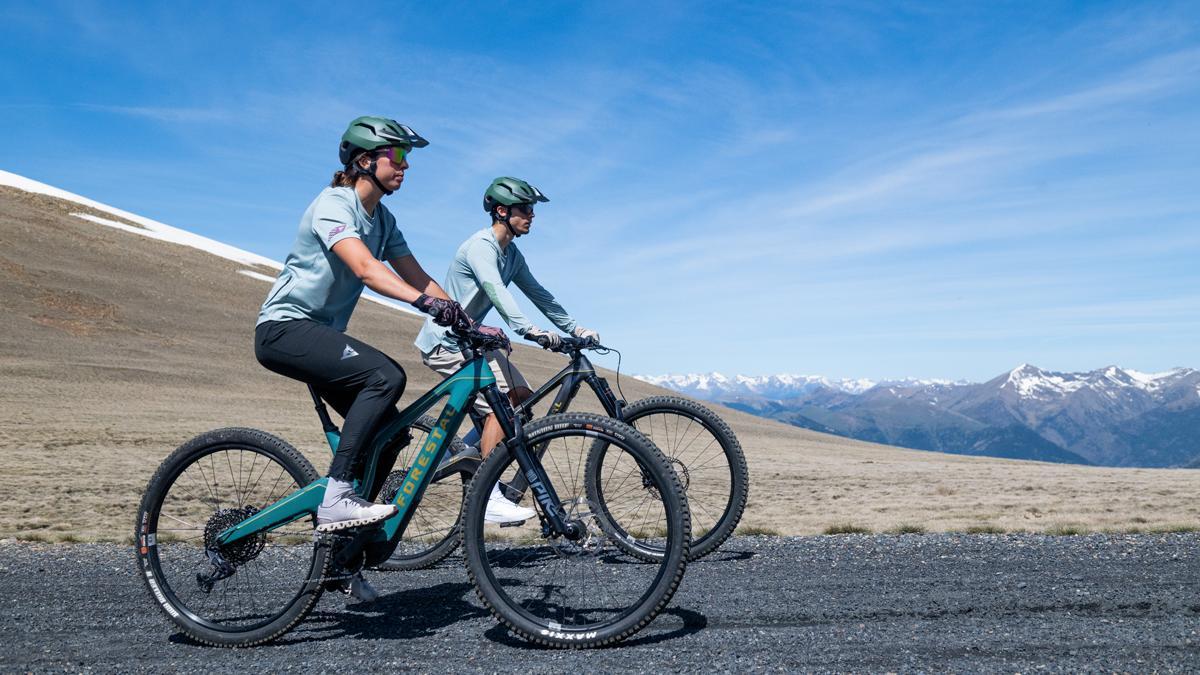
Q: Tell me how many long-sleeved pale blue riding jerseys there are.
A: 1